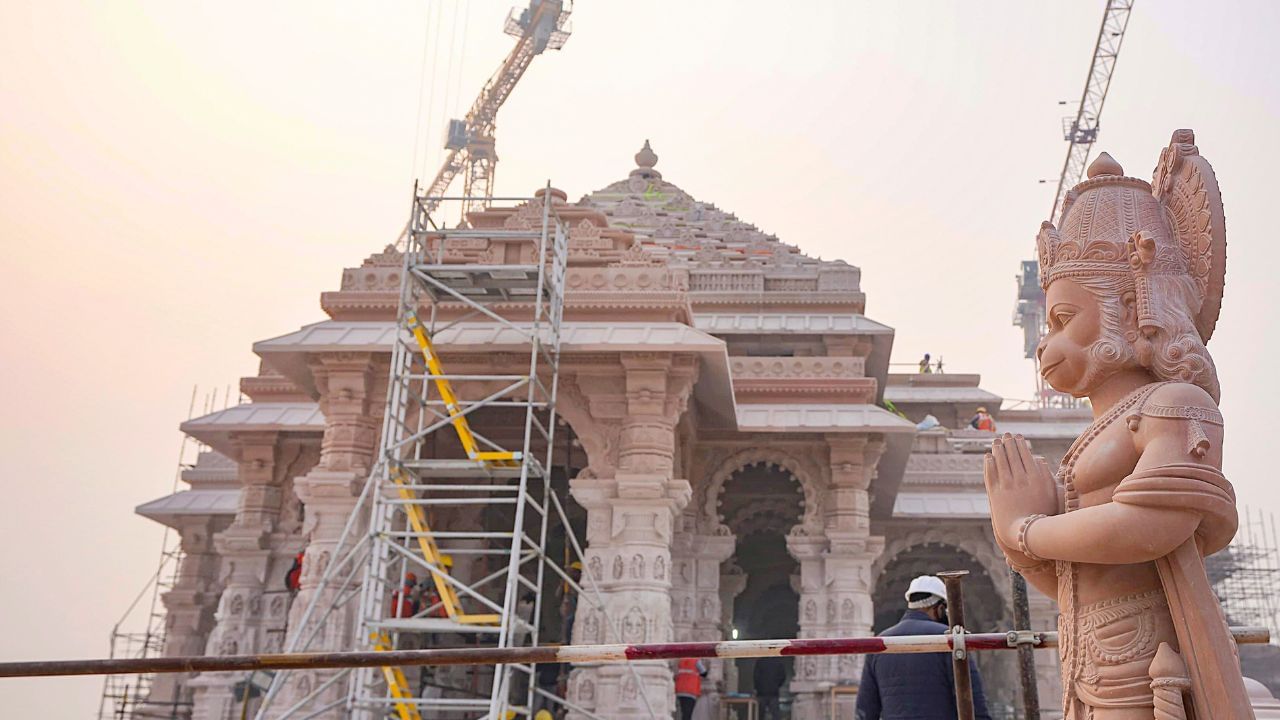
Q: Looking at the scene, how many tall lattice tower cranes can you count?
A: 2